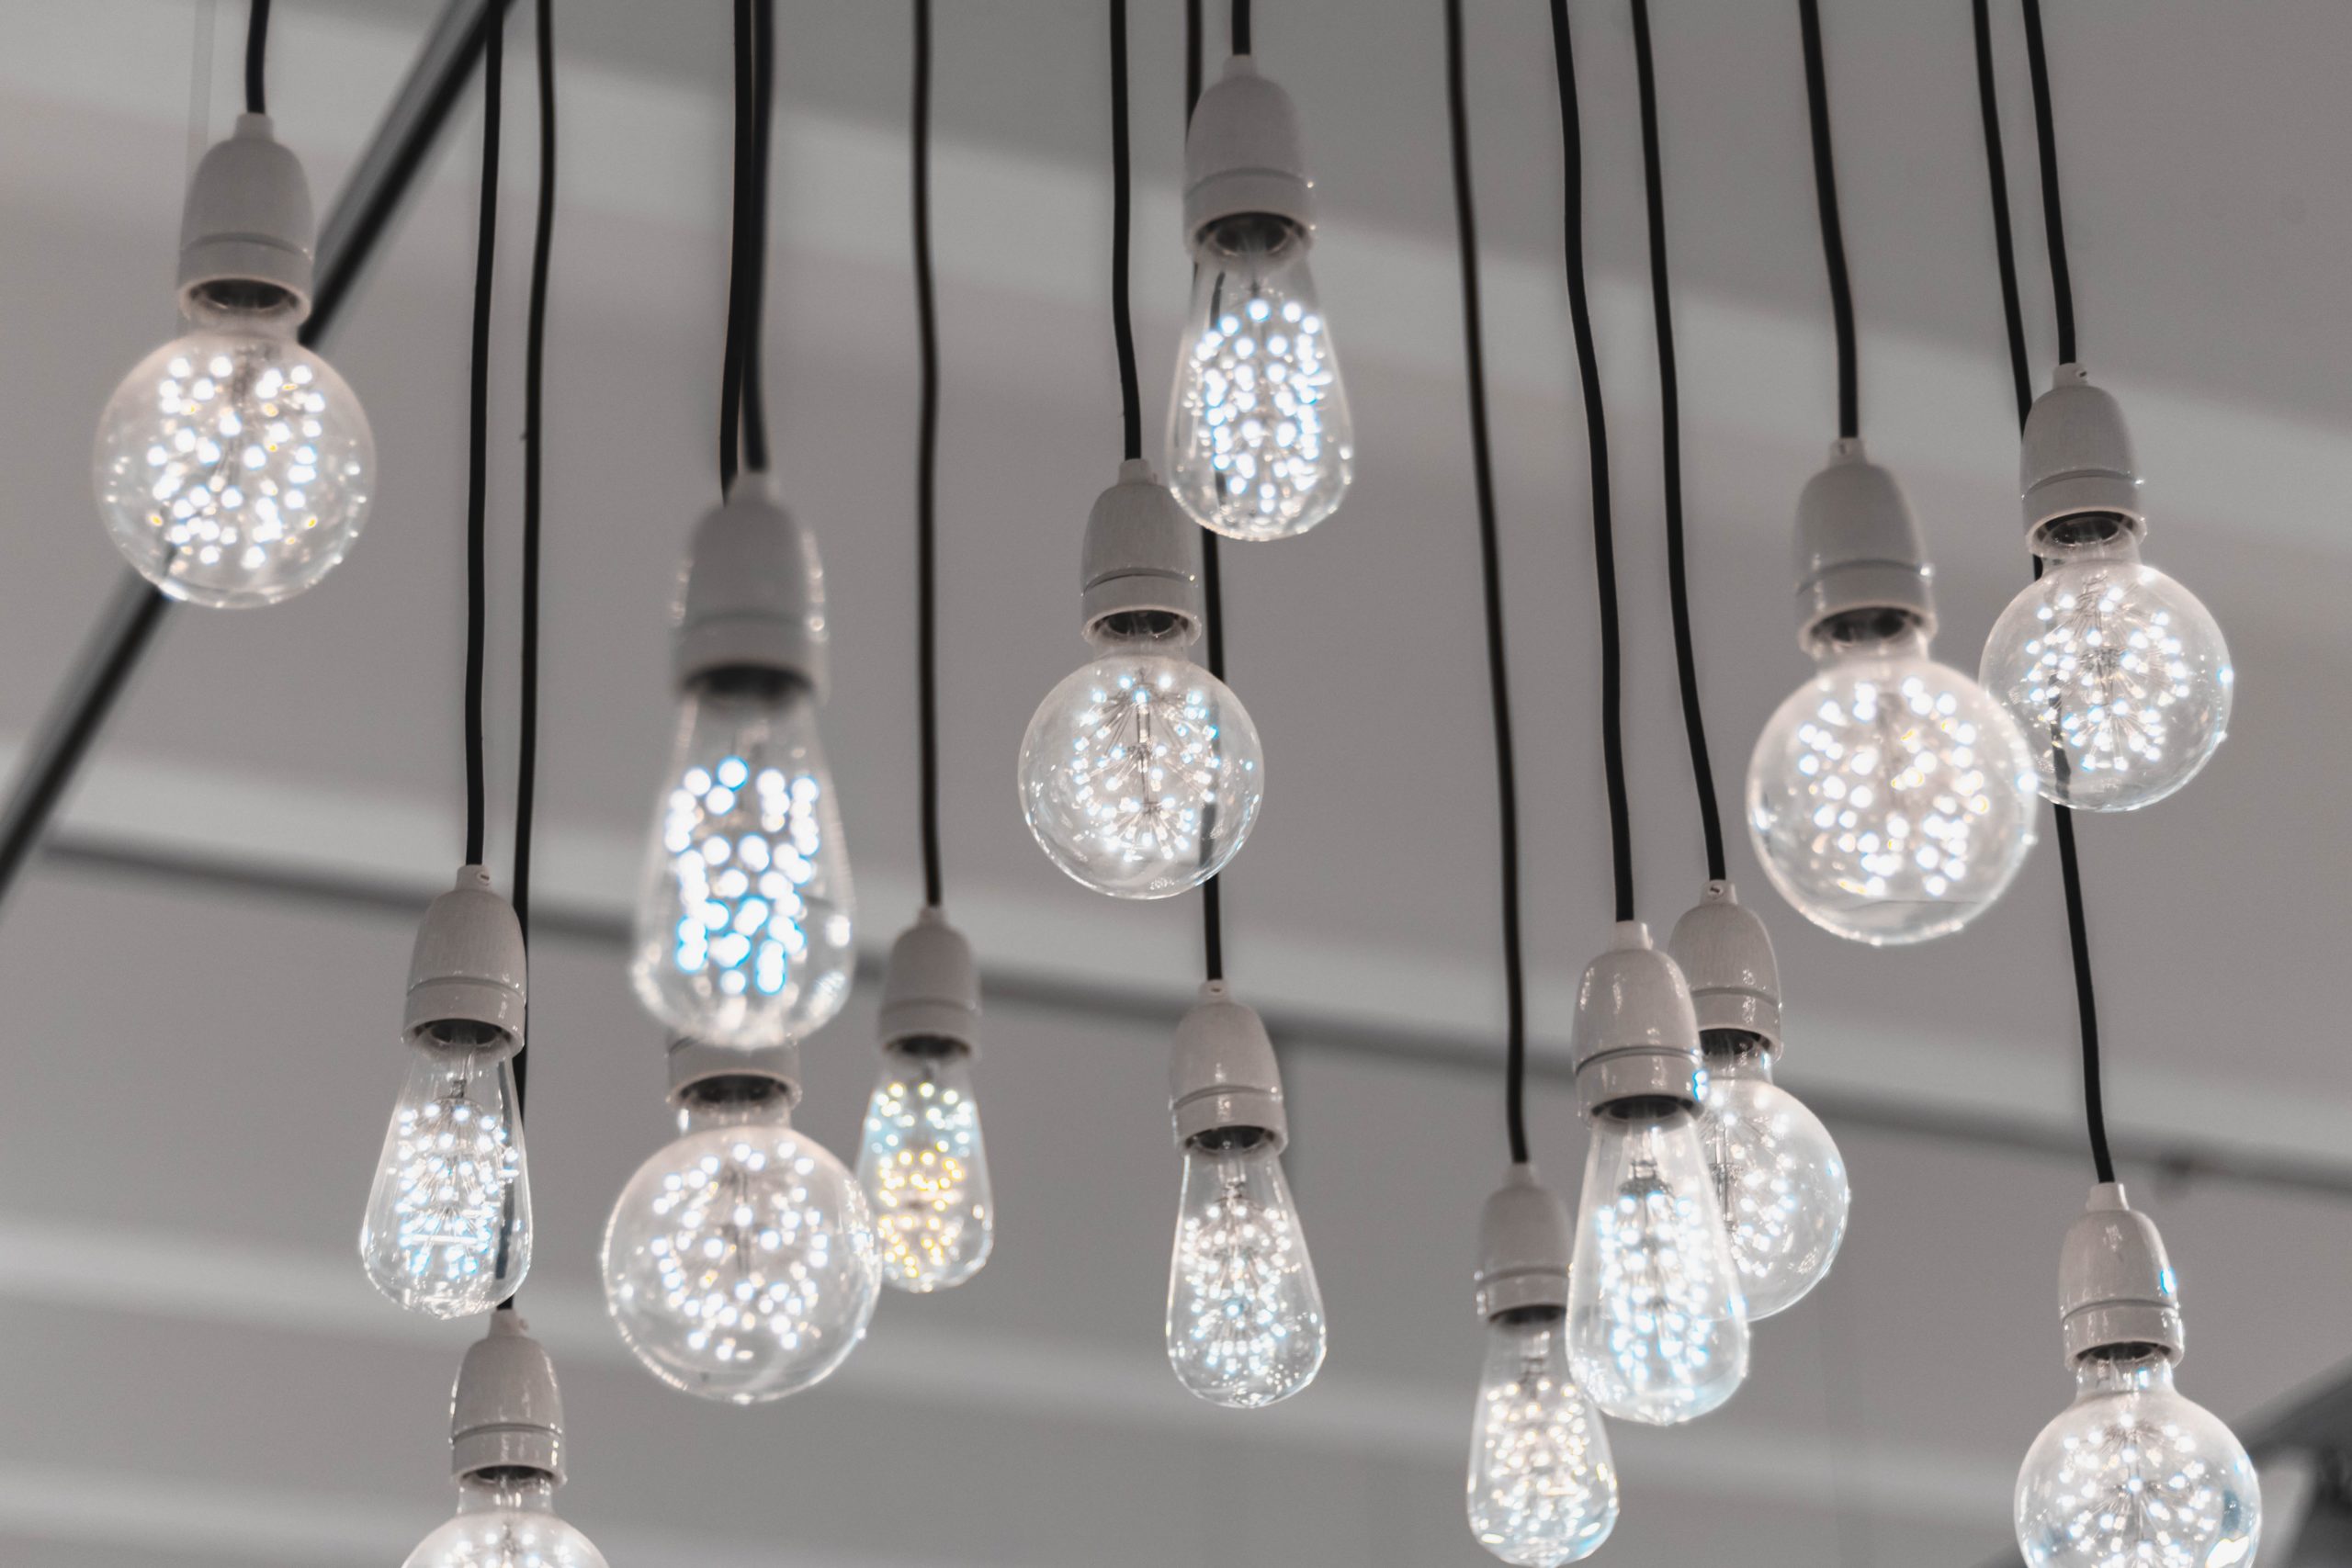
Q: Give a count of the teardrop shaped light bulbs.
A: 7